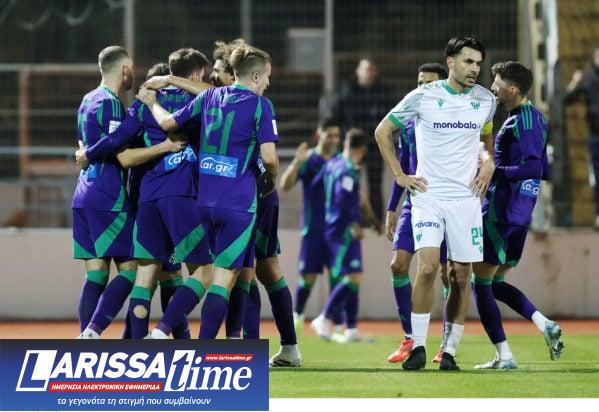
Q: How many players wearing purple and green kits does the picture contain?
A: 9